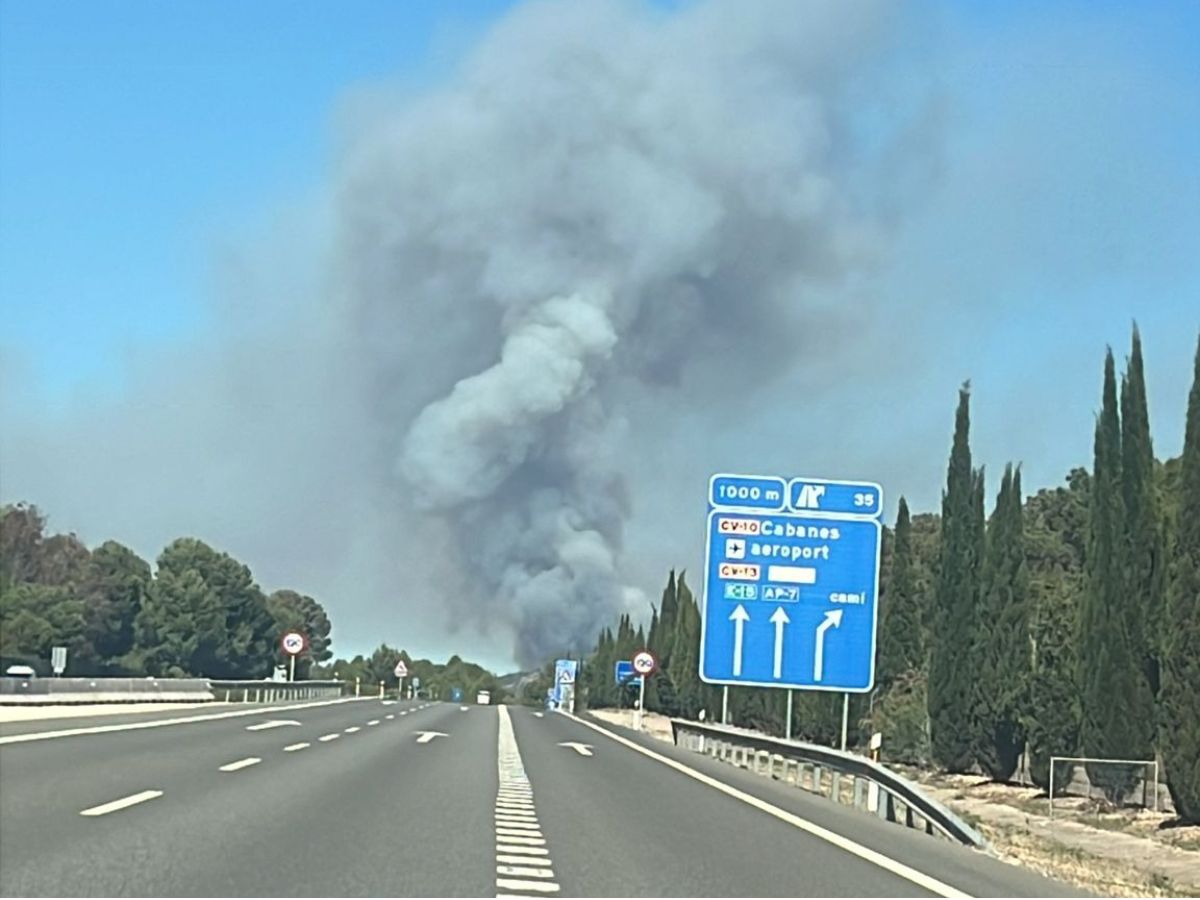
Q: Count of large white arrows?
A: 3